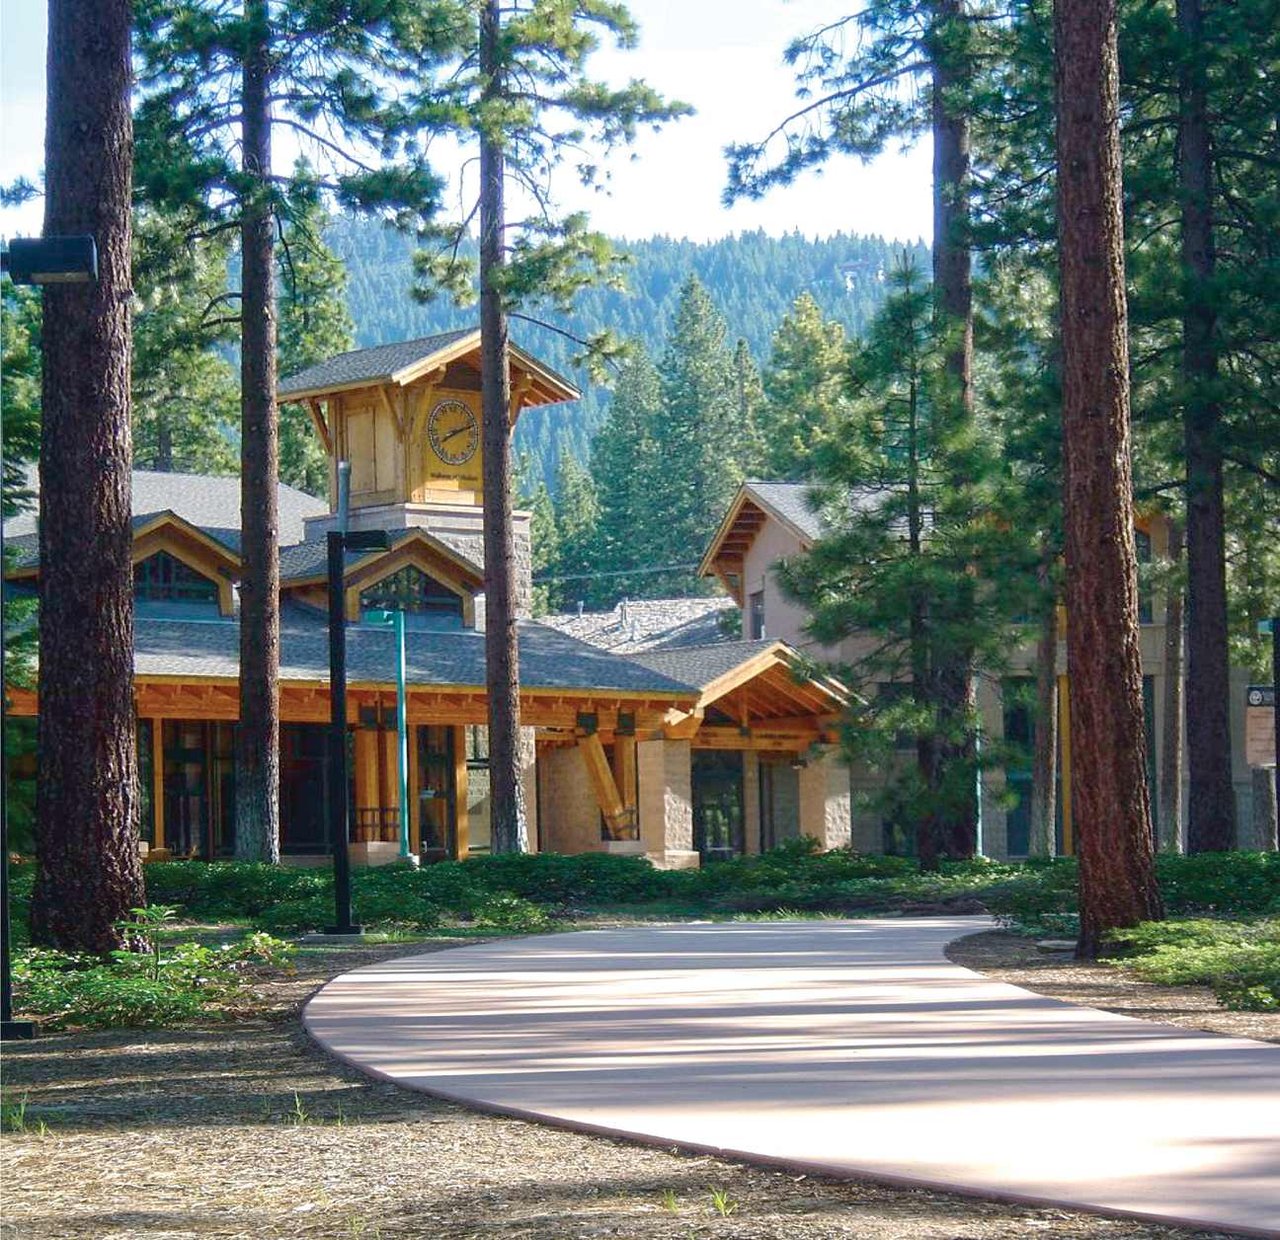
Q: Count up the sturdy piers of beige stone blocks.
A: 2